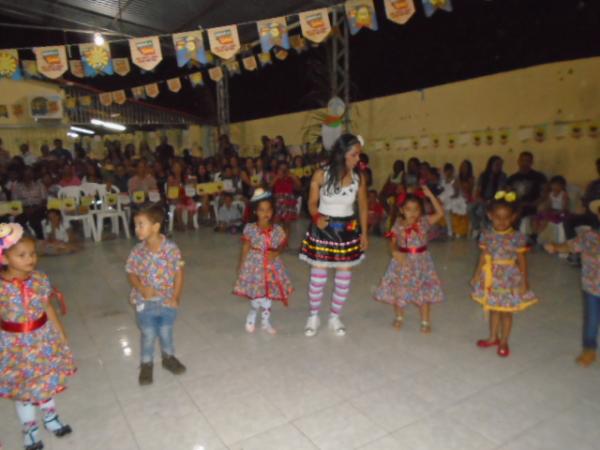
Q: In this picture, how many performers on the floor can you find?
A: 7